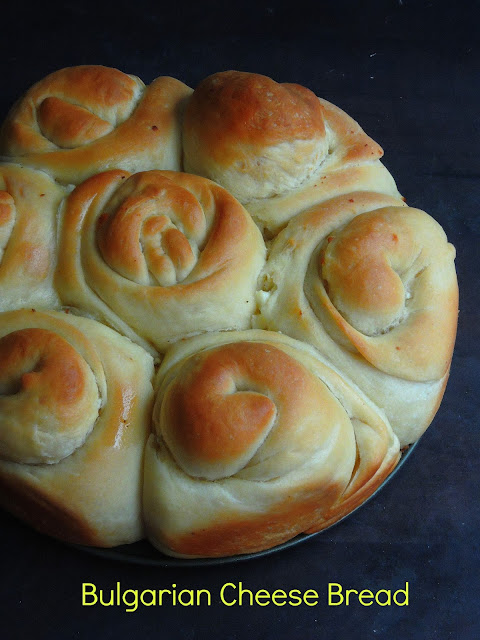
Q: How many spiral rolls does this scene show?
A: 7